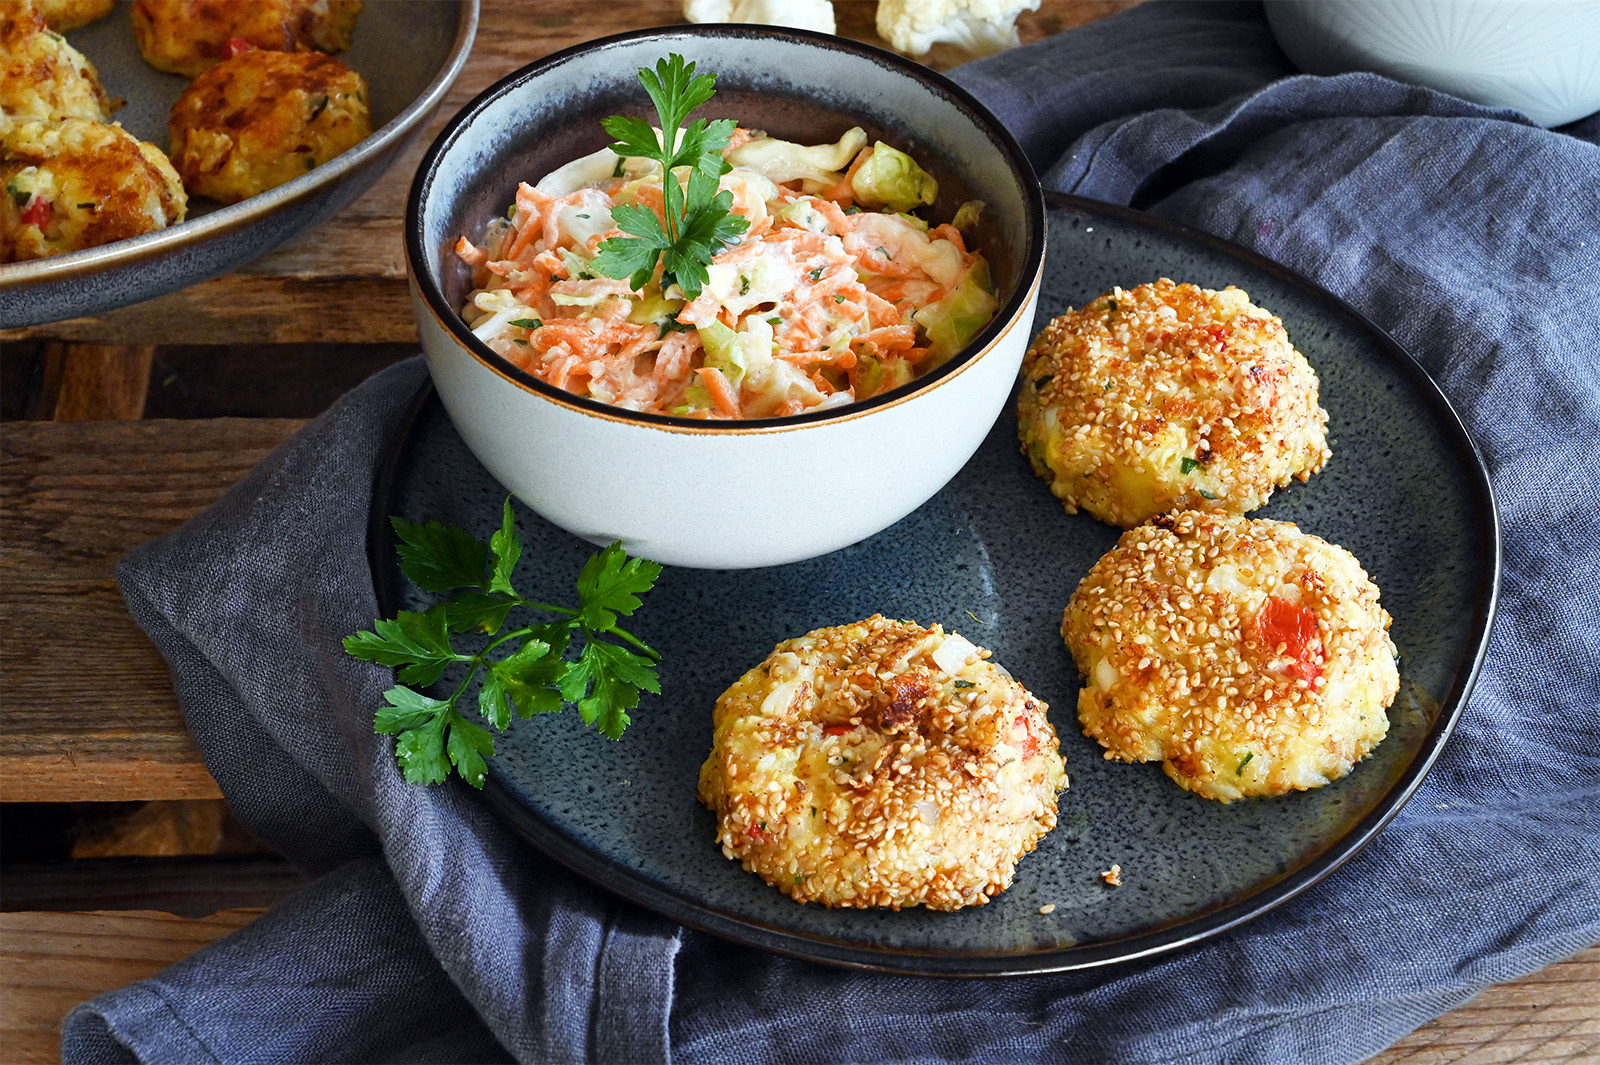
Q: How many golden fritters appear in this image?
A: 8